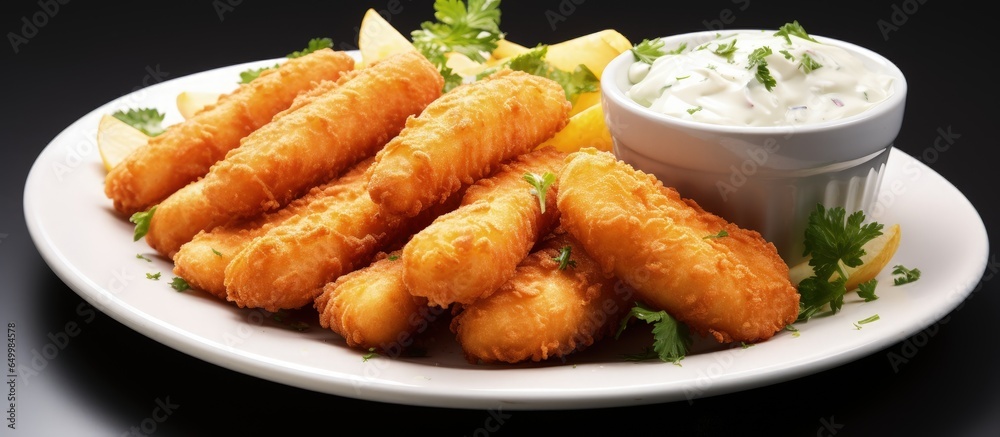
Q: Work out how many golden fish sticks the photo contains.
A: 9